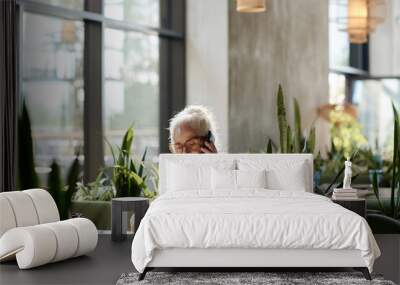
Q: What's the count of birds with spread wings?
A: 0